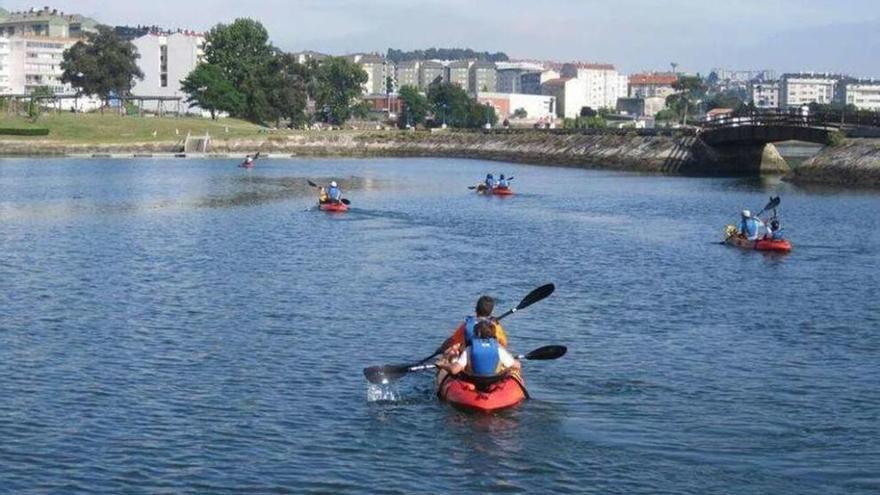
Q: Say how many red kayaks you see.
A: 5